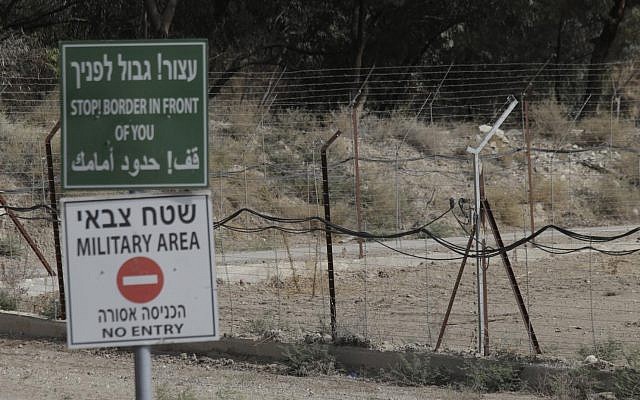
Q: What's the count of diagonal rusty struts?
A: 3